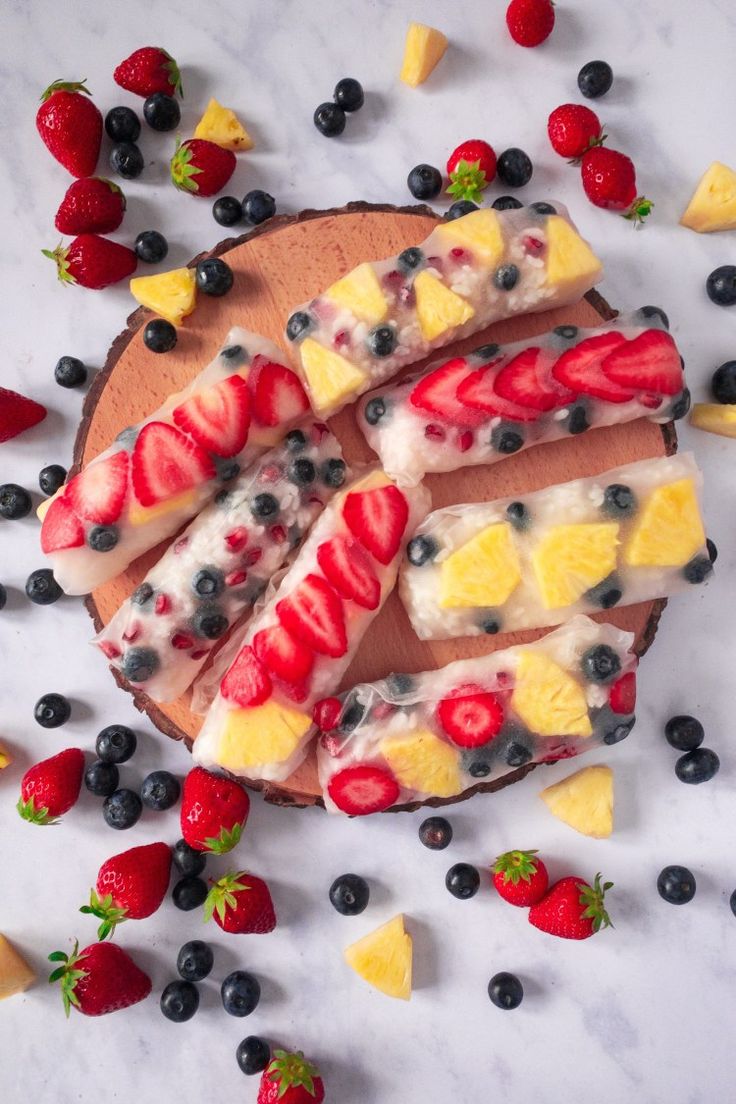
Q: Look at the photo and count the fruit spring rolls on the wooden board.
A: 7